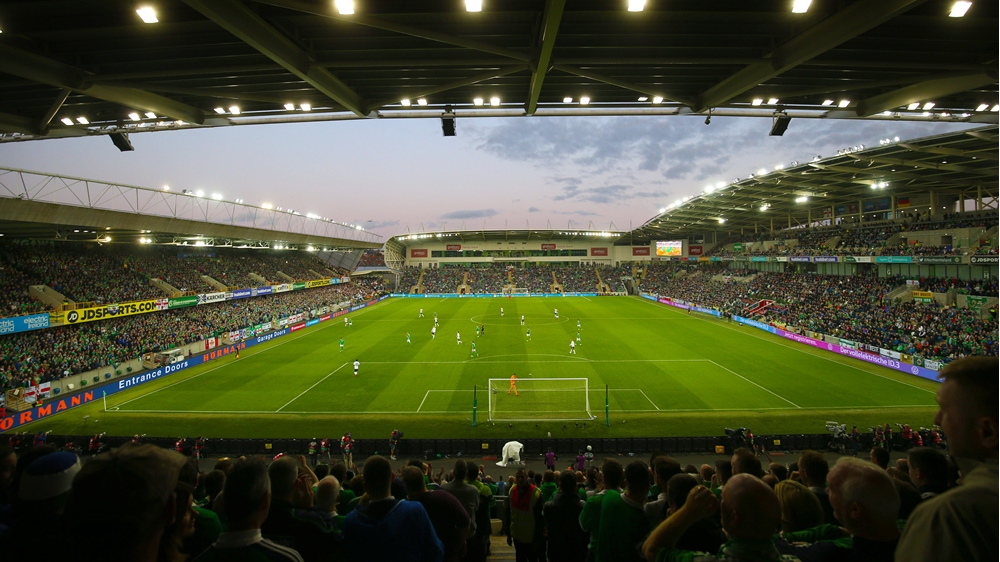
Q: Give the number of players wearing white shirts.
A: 10